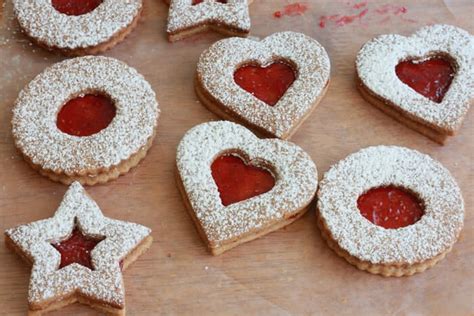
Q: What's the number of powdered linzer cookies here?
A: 8